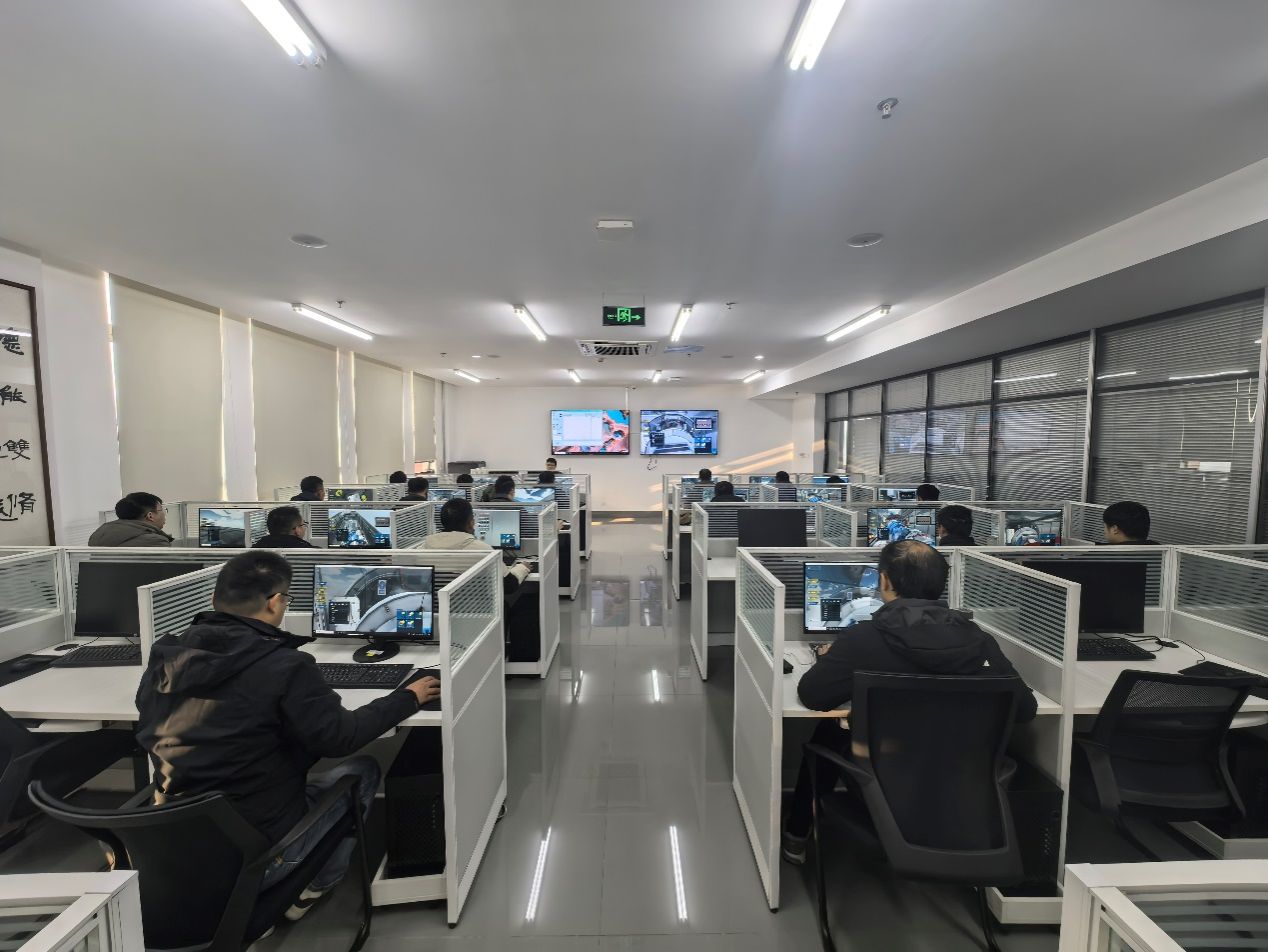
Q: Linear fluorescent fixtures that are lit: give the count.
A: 10